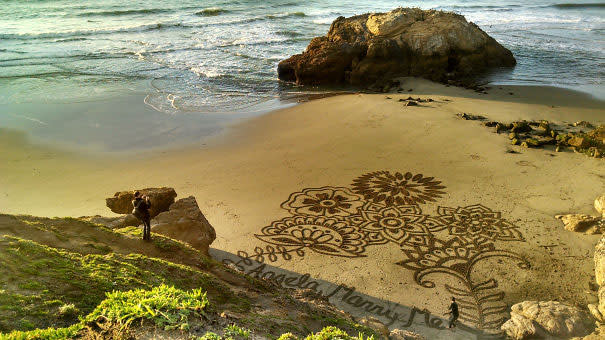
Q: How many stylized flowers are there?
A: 6